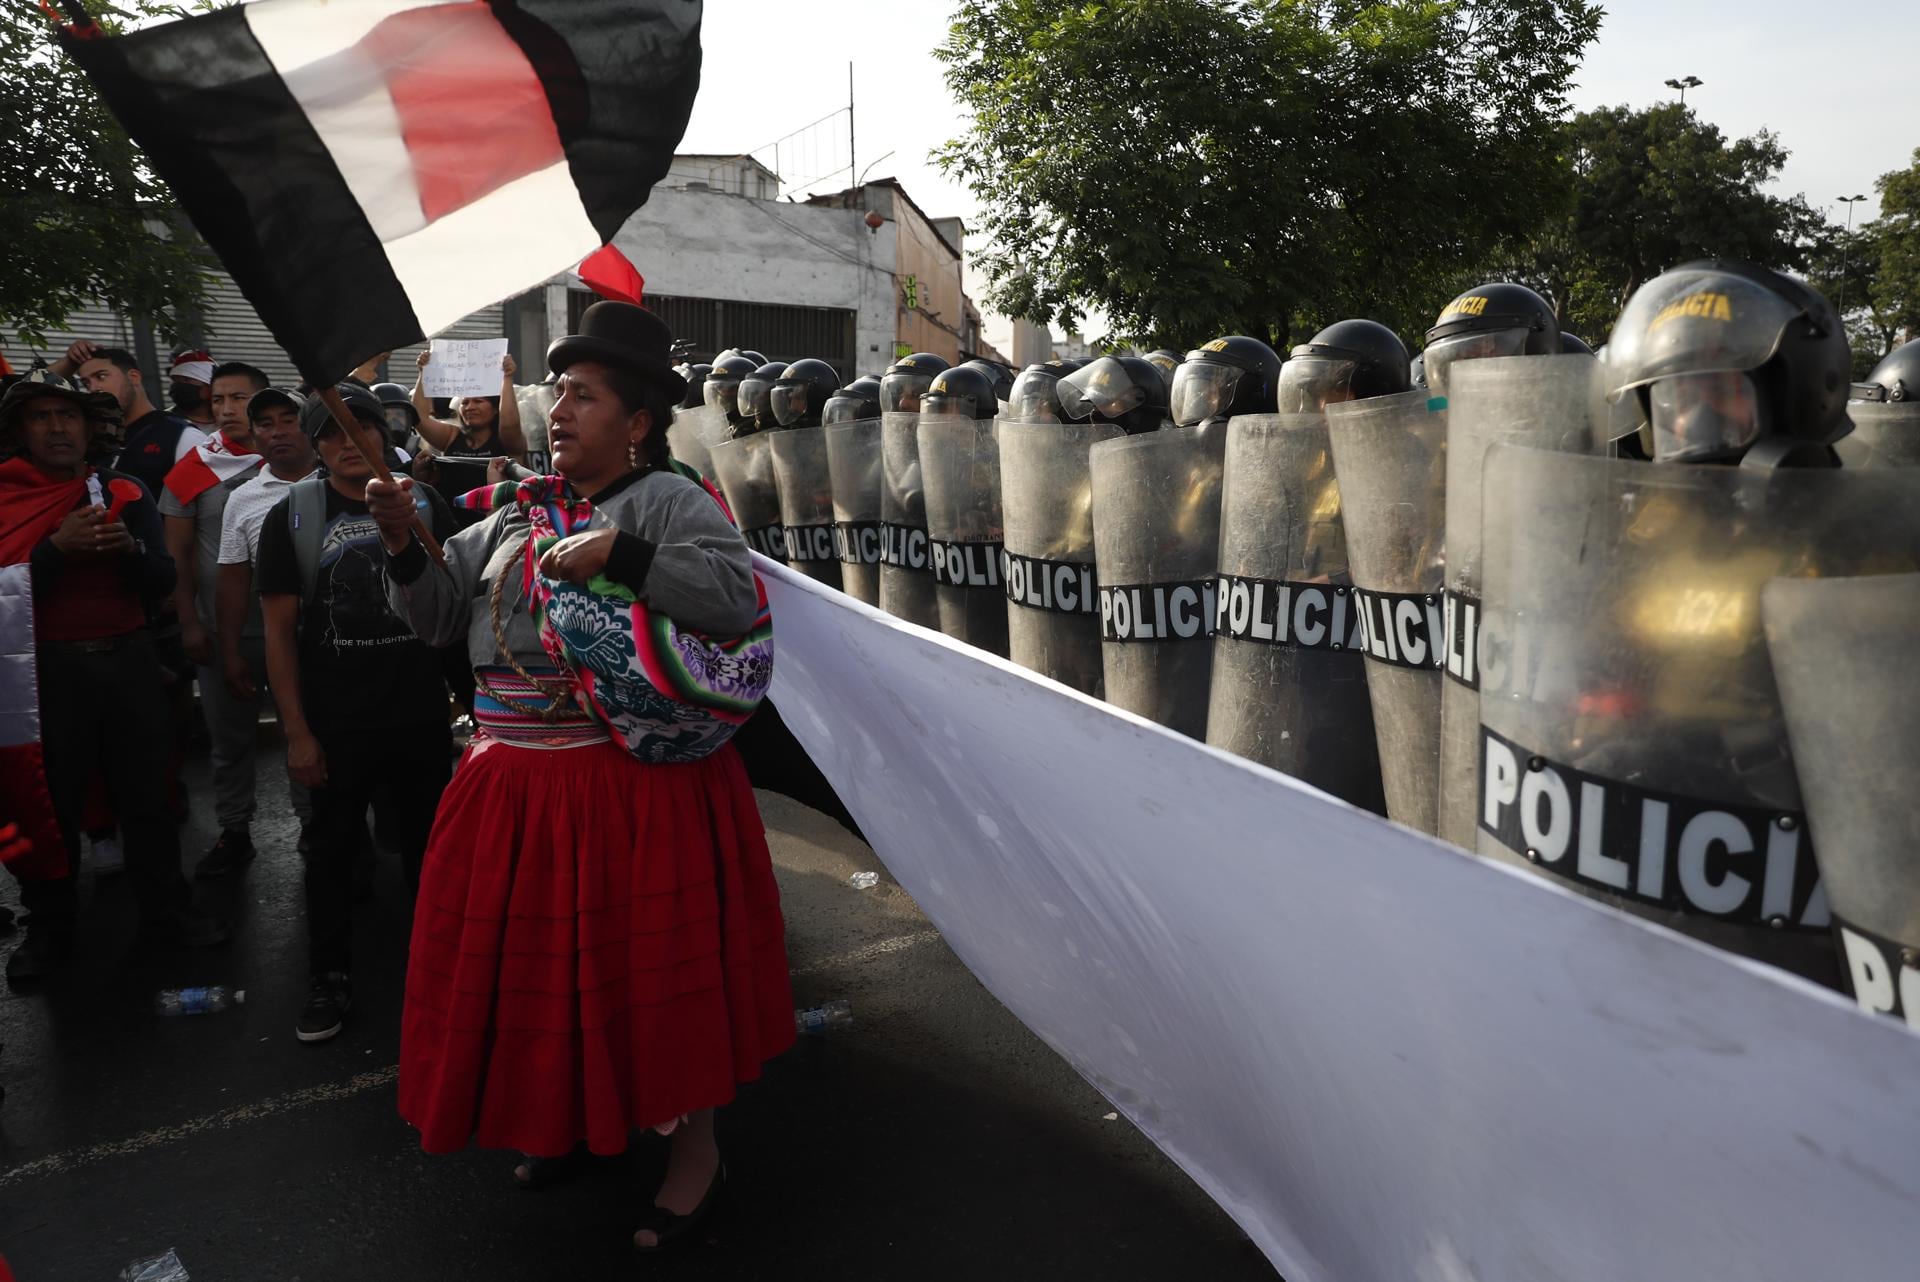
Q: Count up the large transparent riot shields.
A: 15